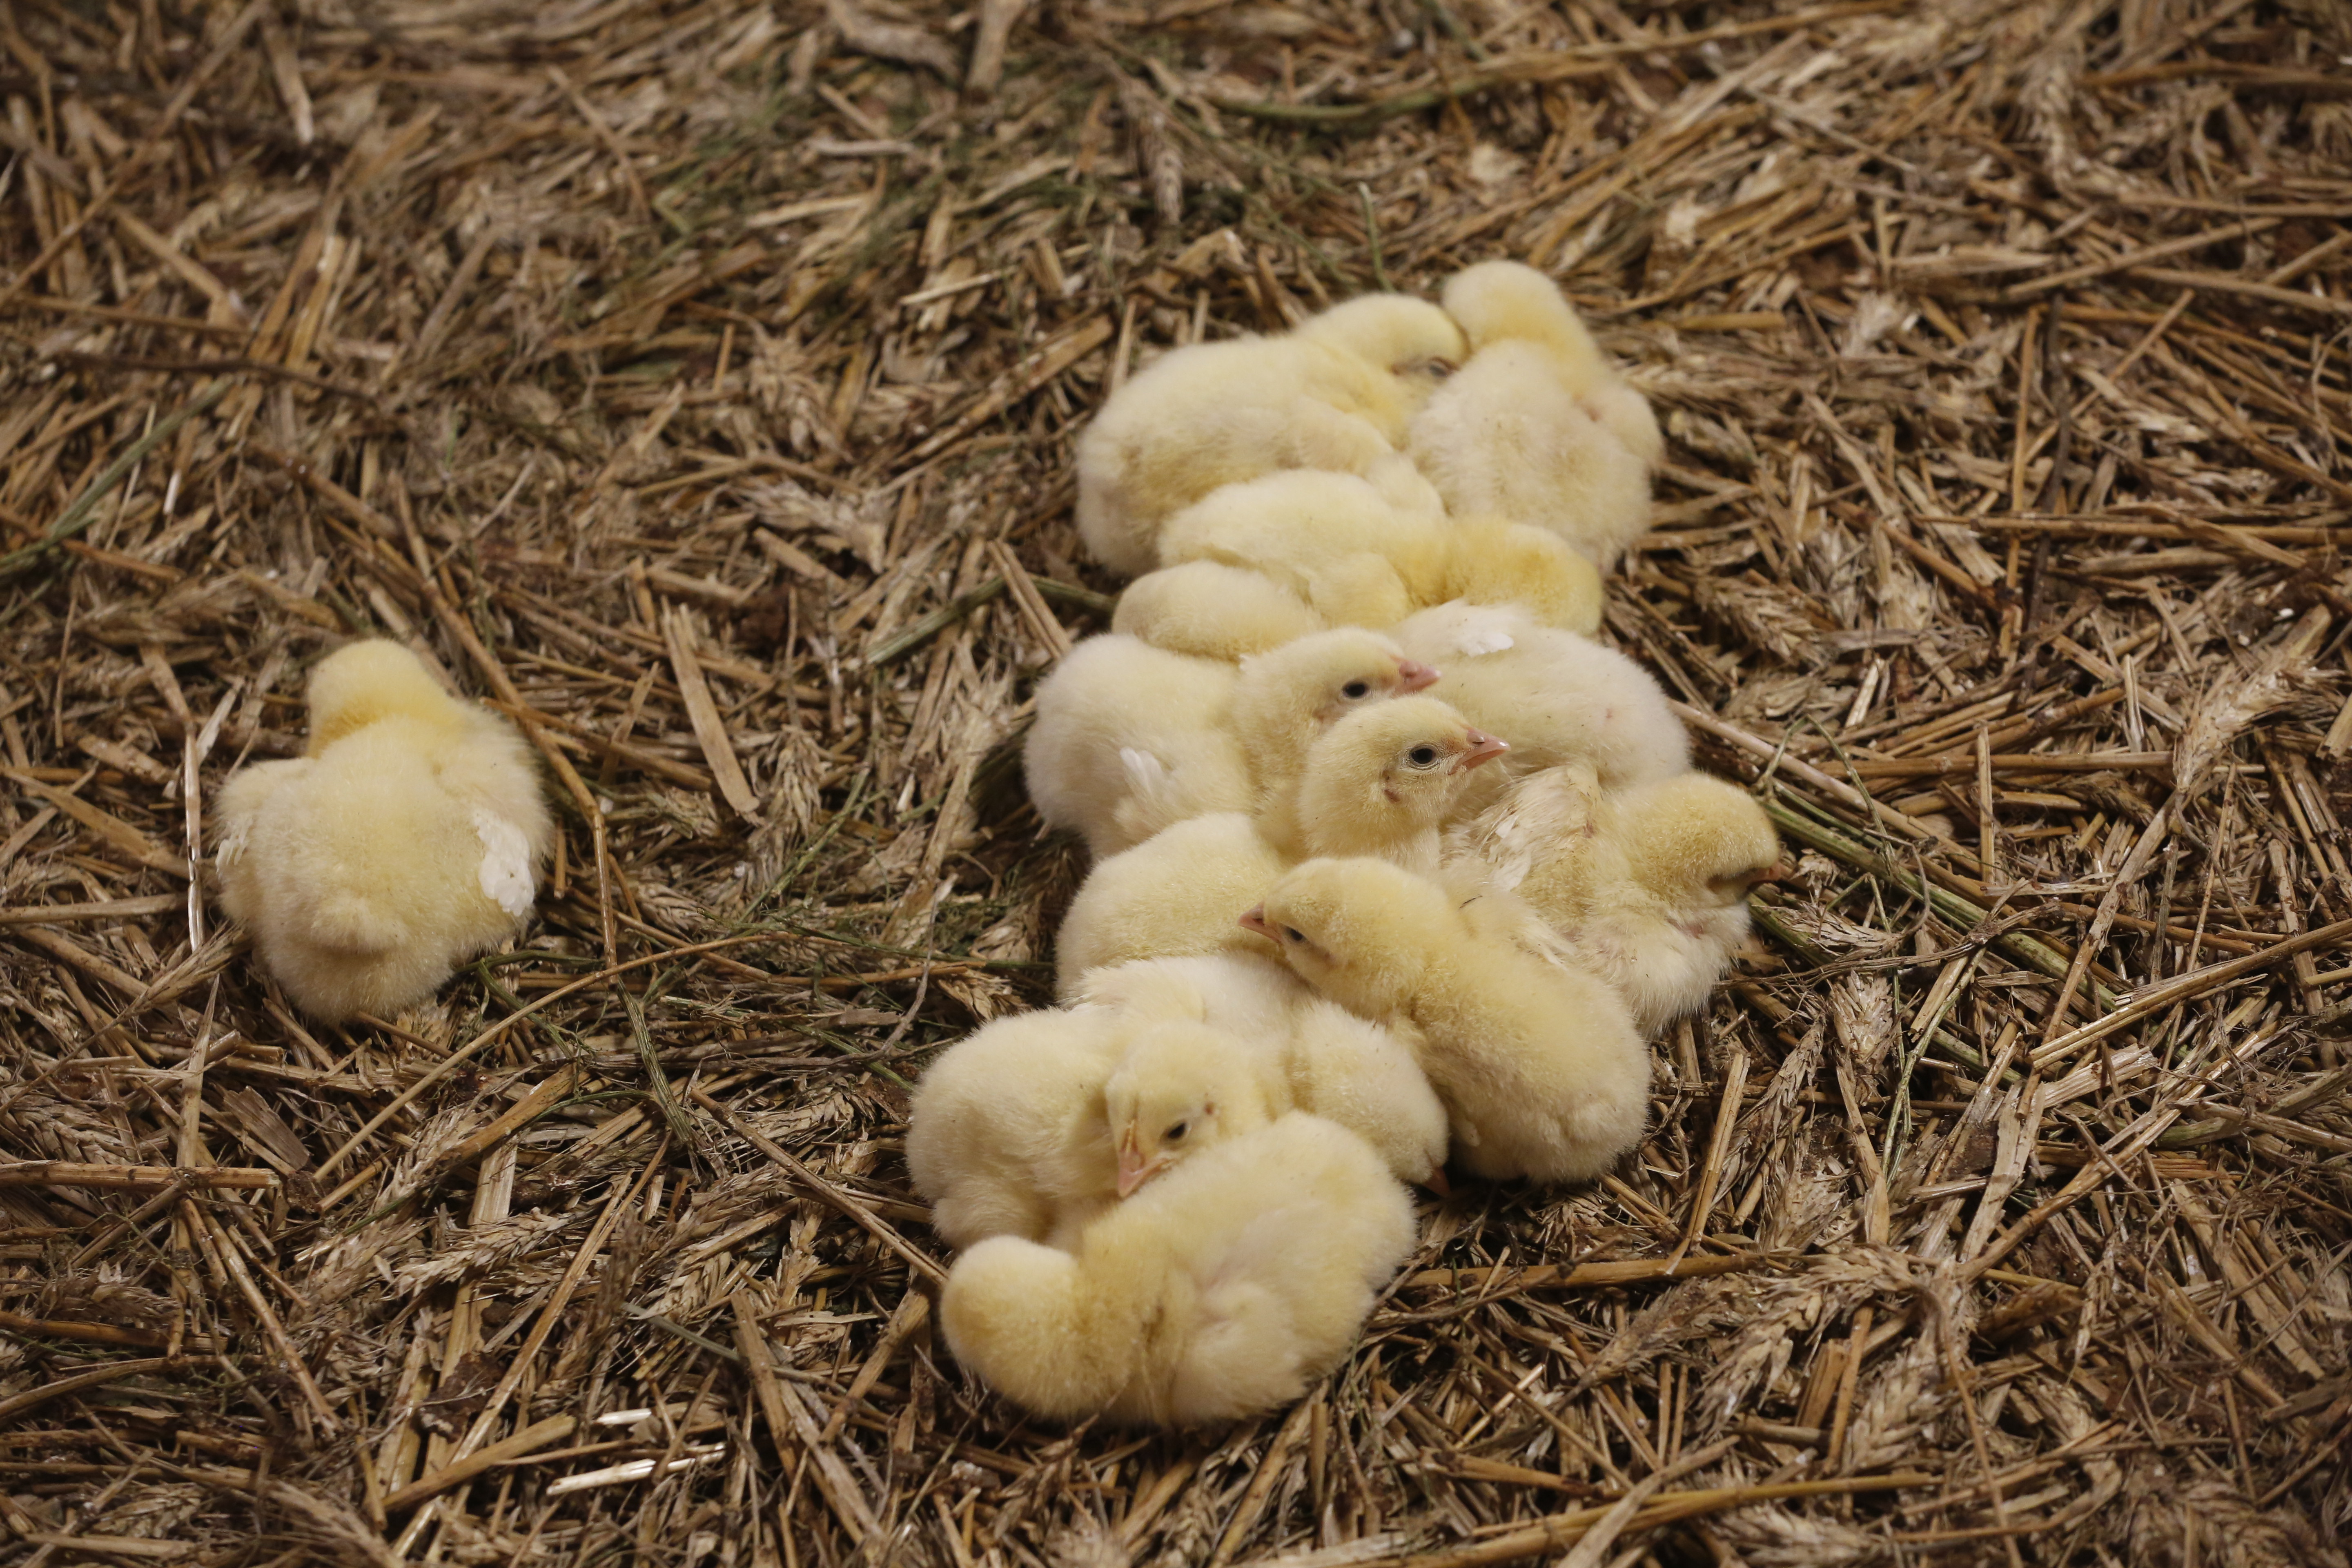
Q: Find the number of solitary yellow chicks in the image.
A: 1